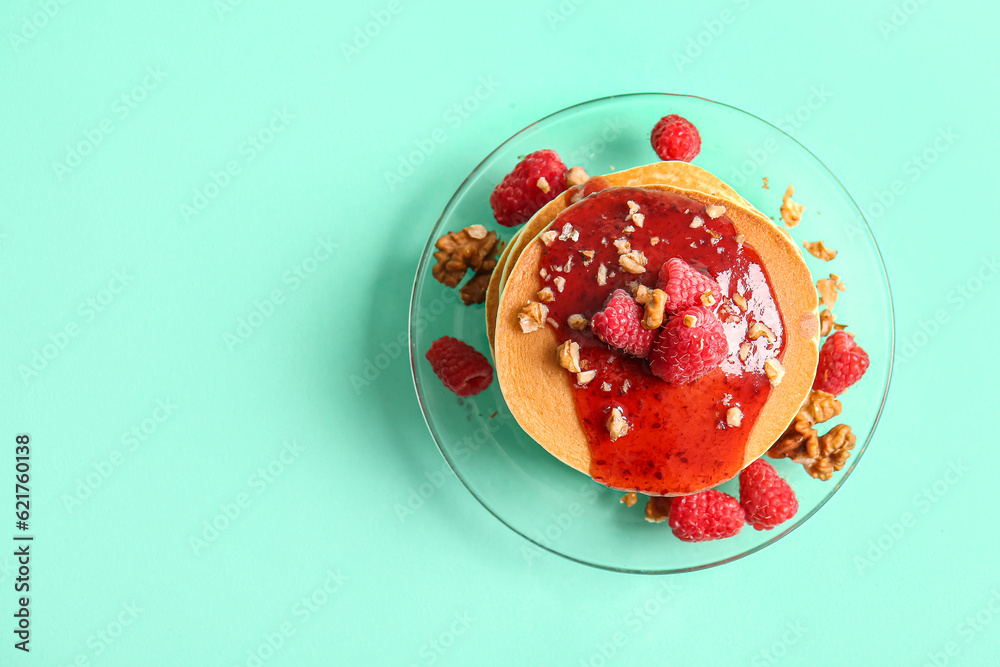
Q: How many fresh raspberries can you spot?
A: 9